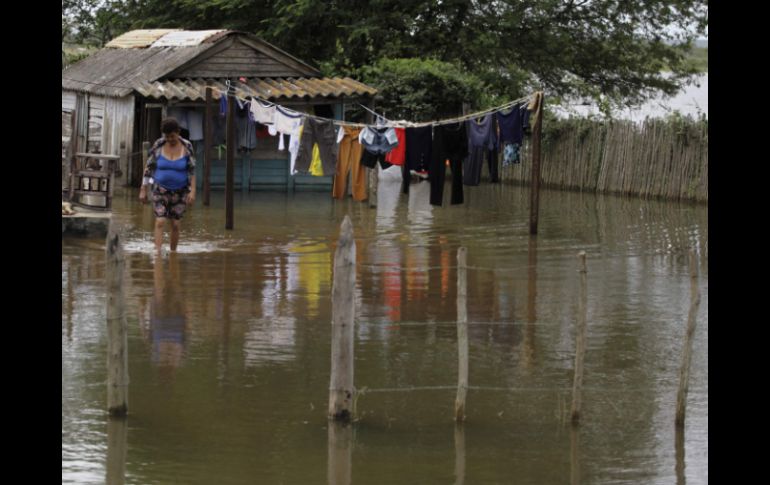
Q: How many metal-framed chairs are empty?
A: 0